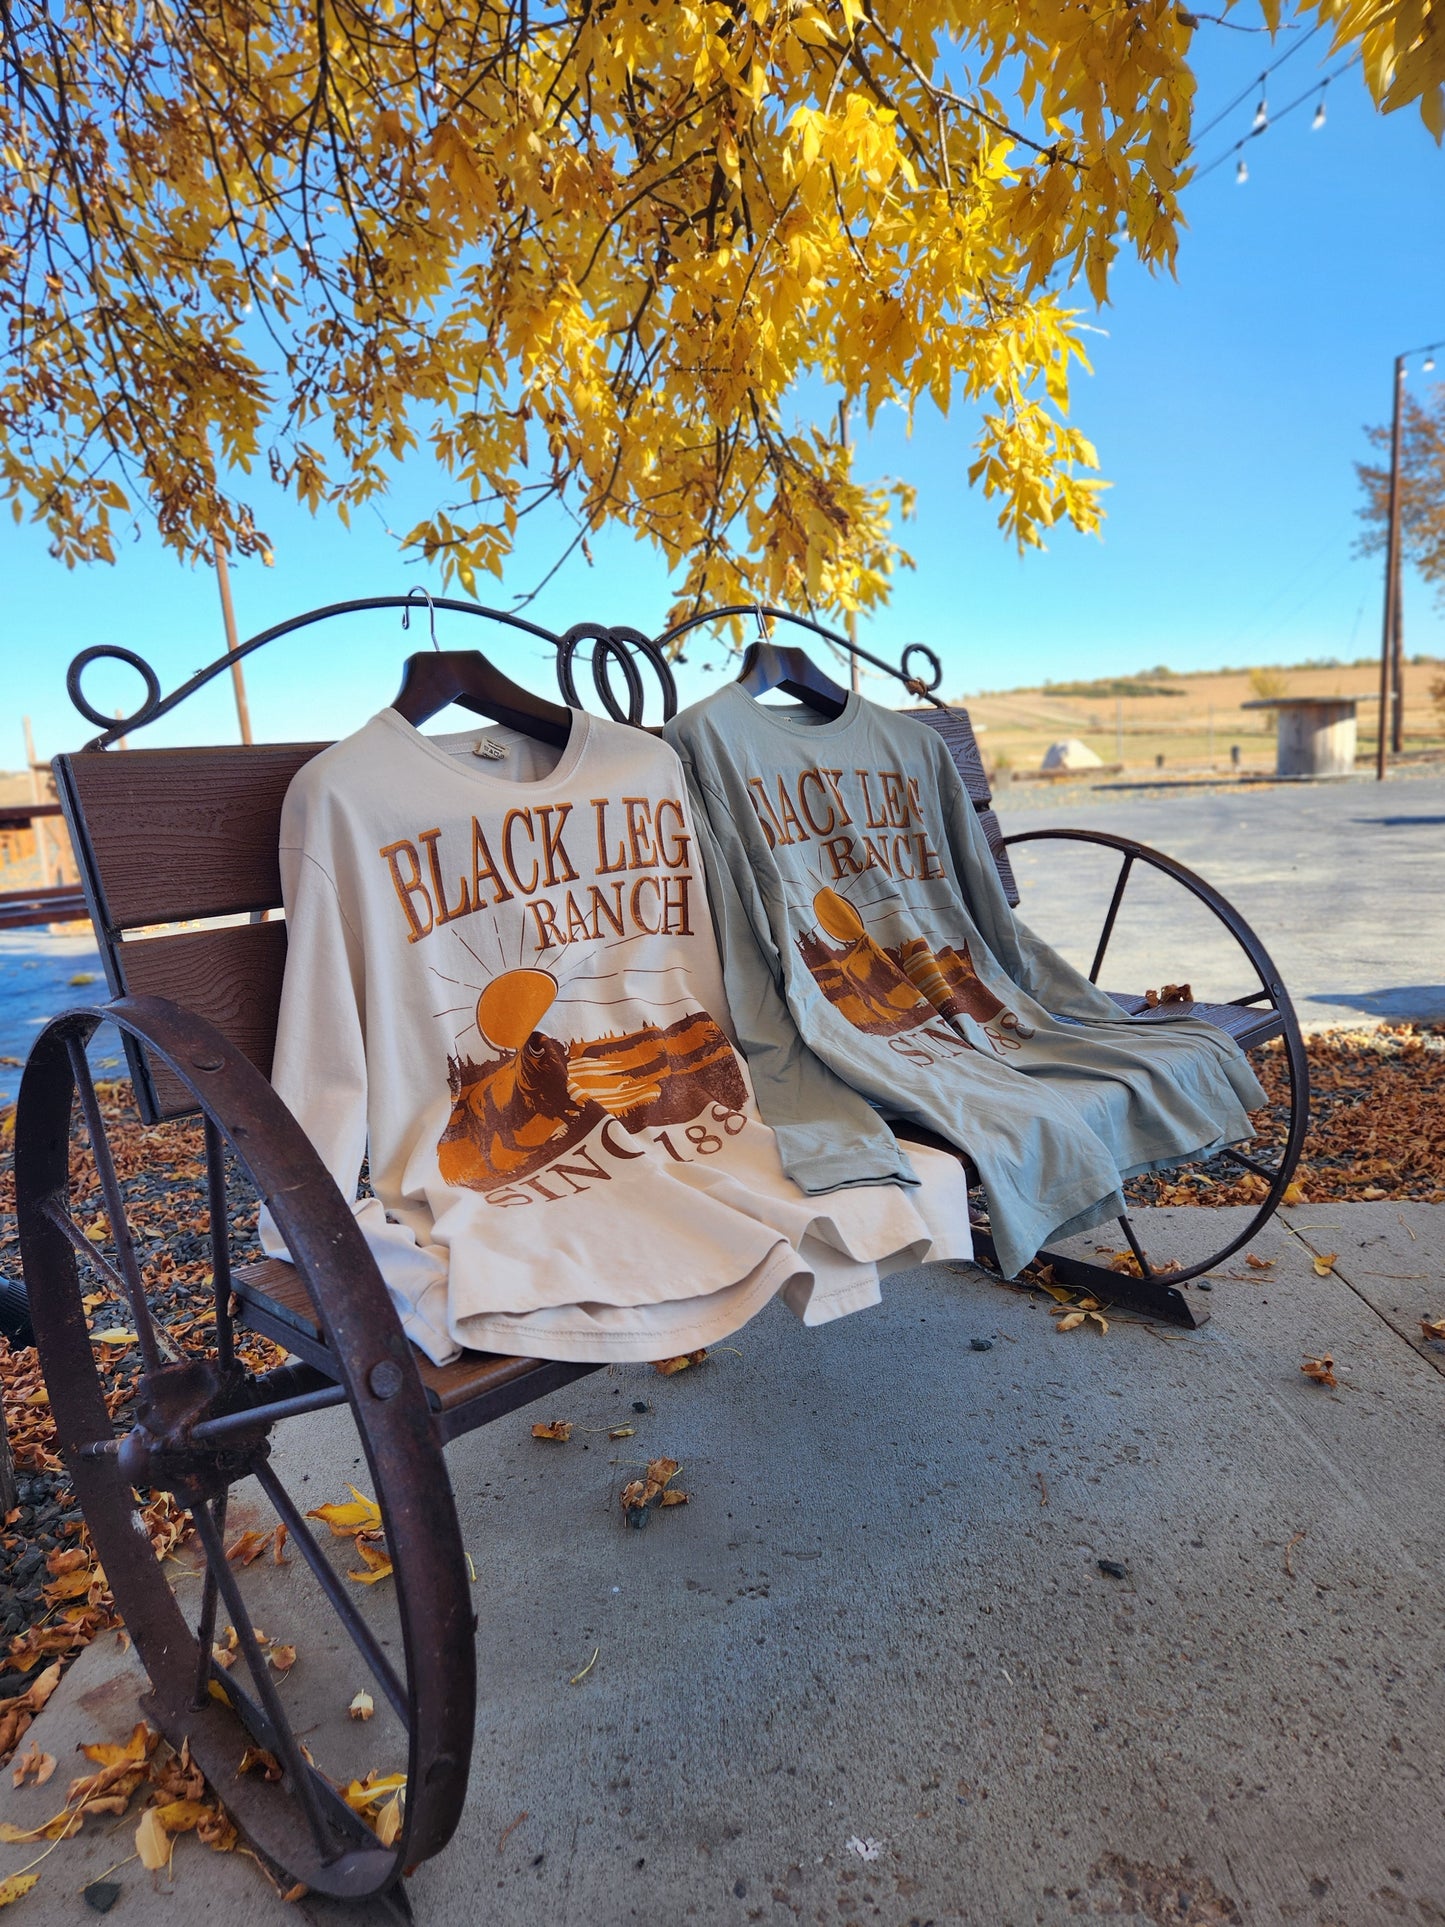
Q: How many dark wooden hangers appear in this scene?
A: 2